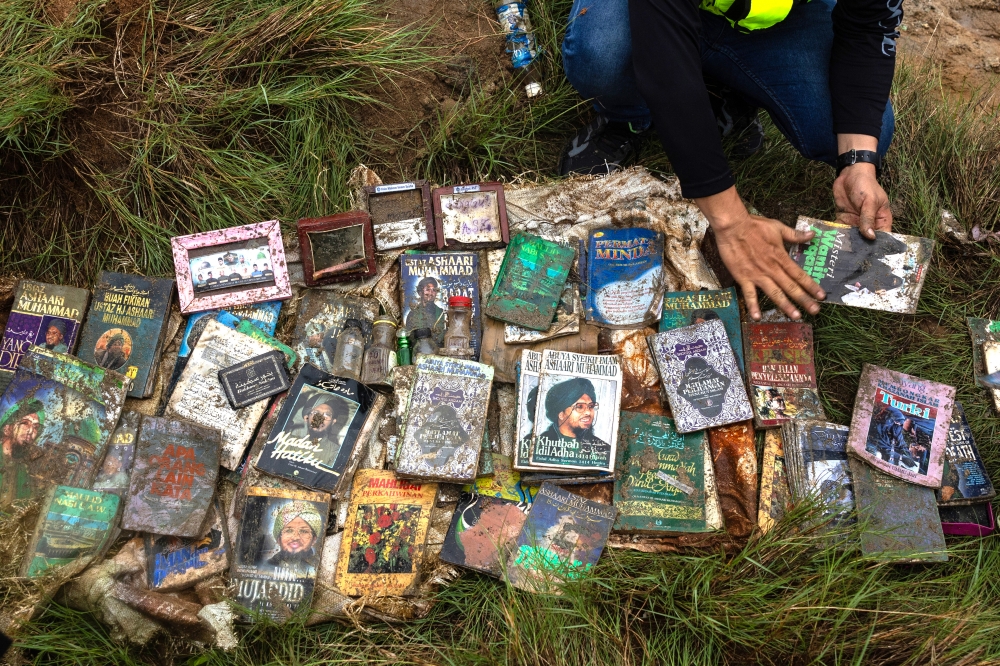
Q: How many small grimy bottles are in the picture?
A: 5